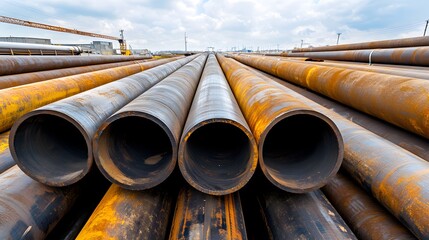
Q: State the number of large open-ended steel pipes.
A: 4